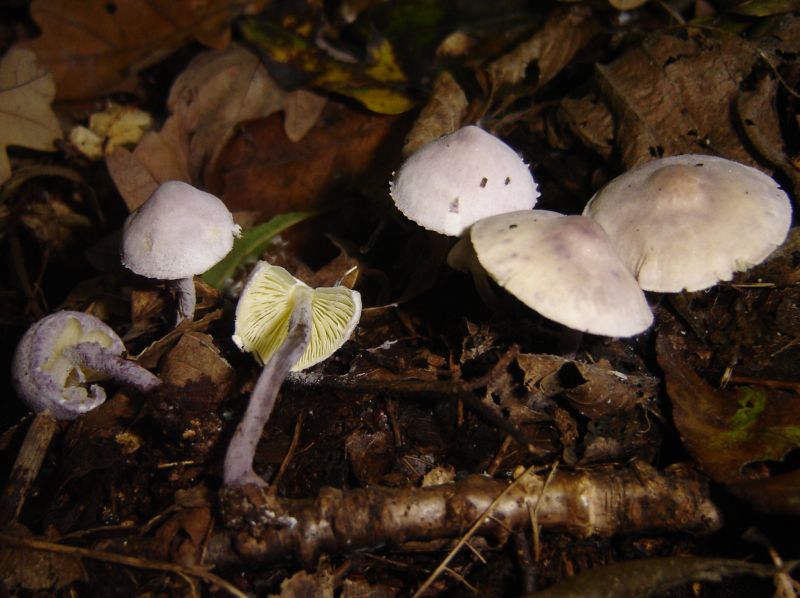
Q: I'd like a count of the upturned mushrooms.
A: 2